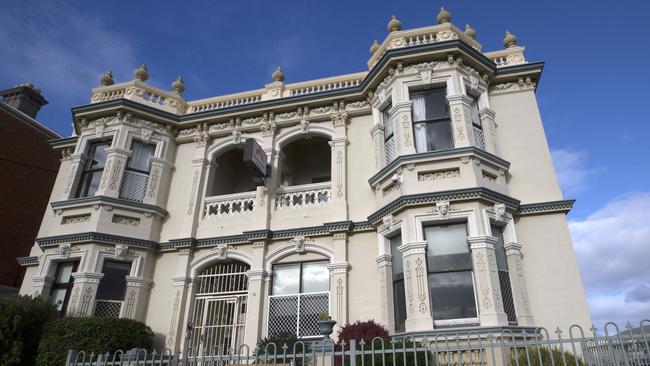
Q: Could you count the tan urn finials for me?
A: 9